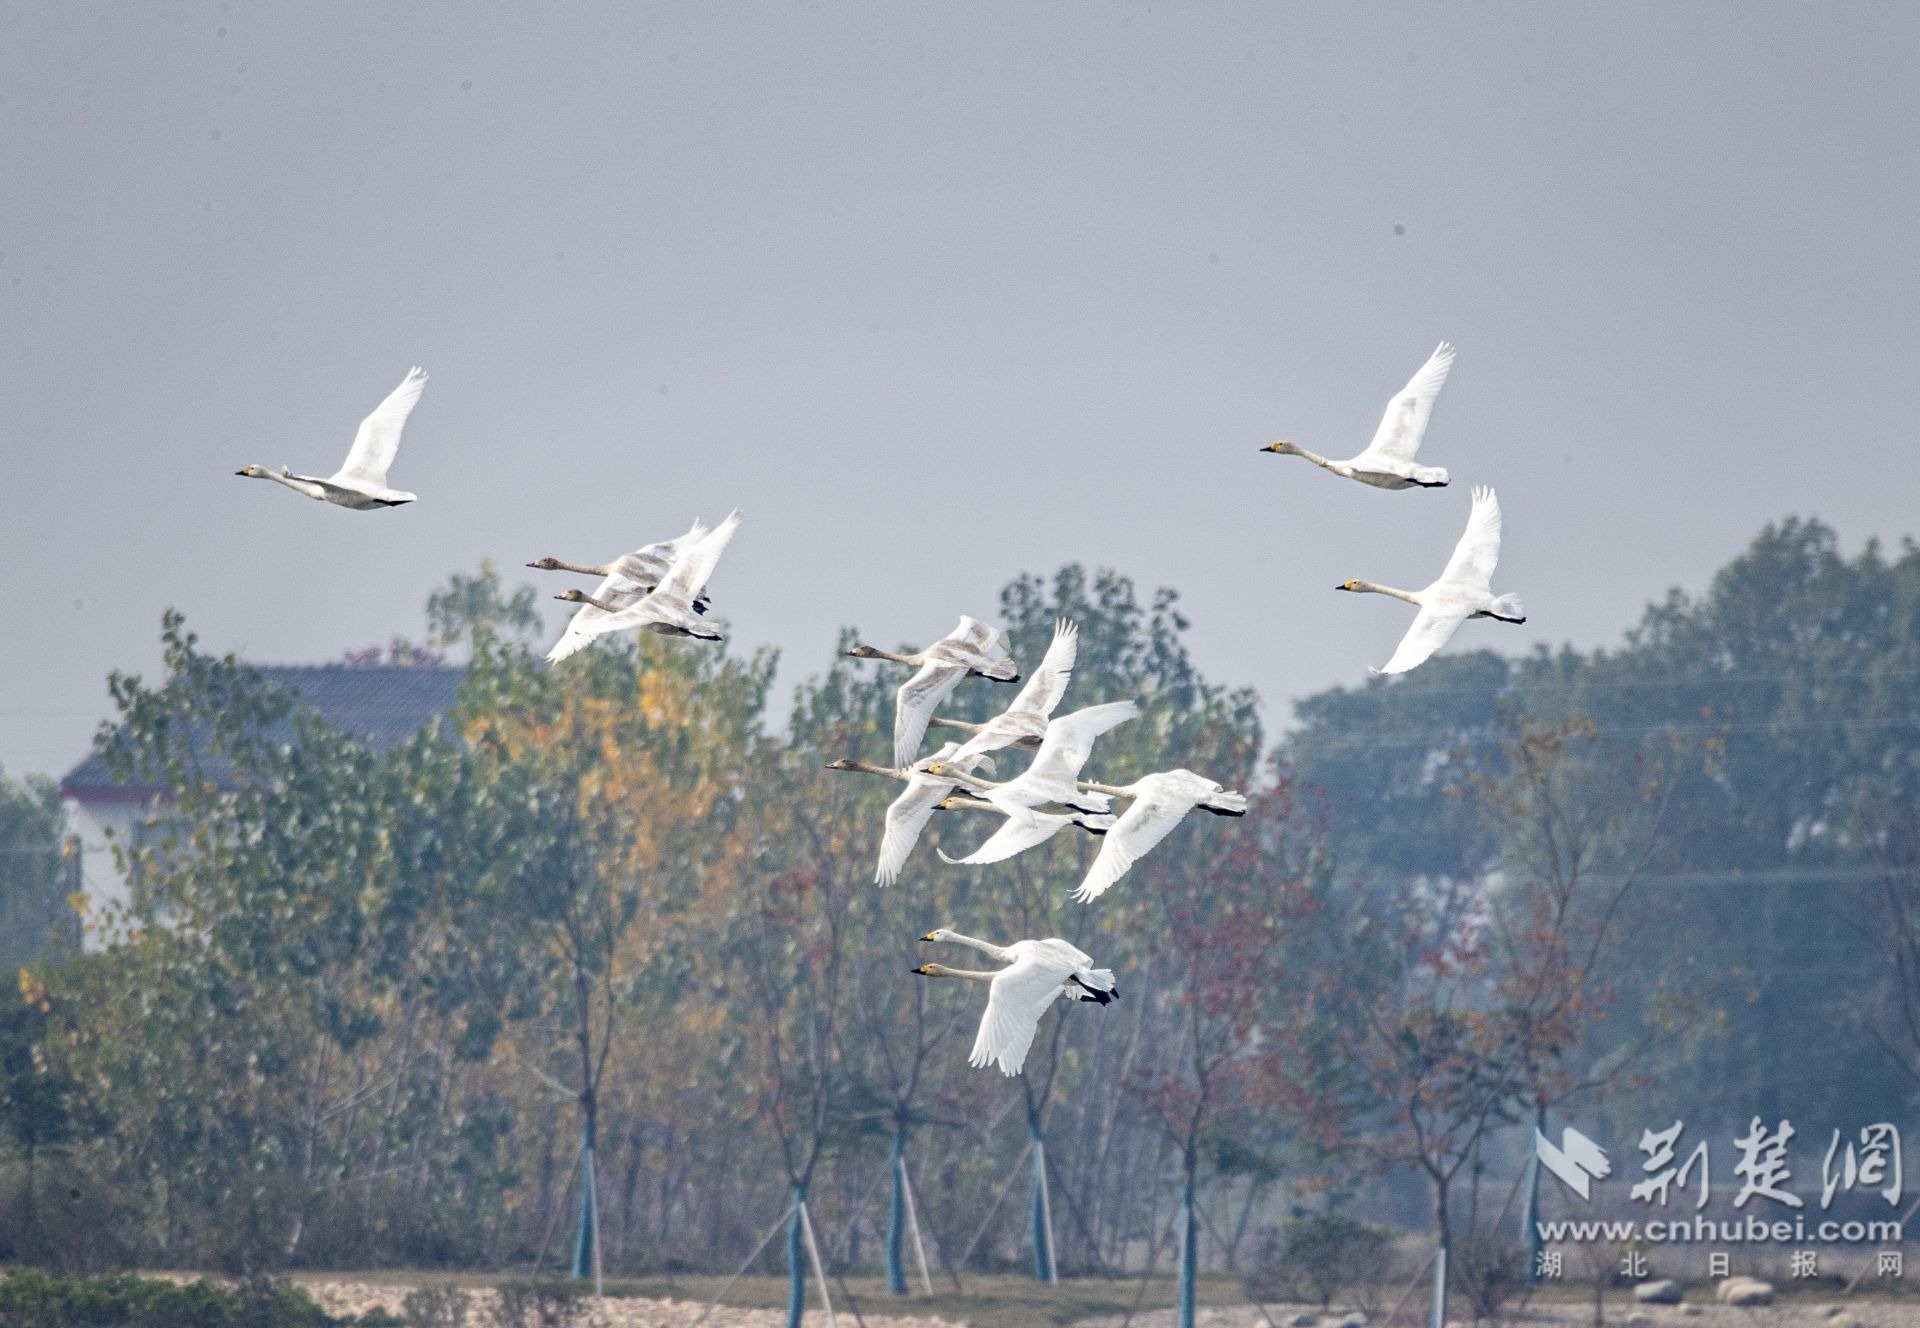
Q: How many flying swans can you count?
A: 13